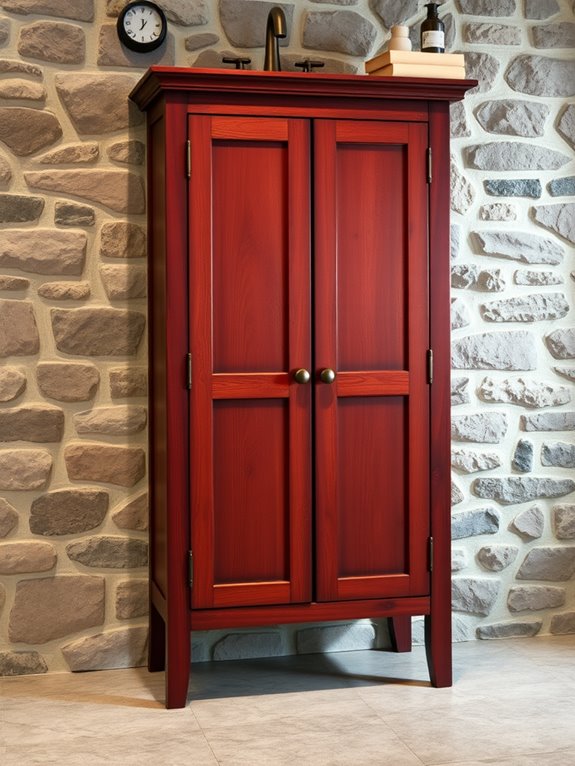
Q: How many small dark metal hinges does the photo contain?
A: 6